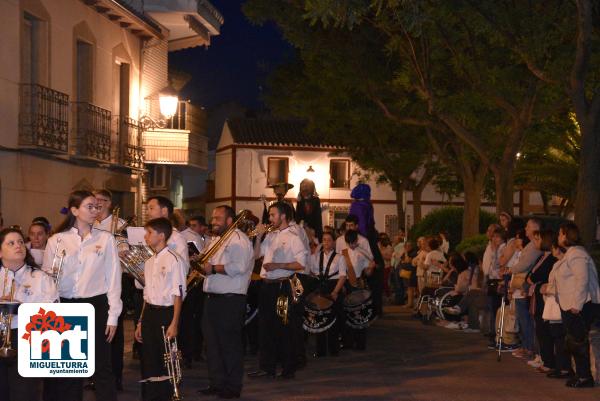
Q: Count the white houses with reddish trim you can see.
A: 1